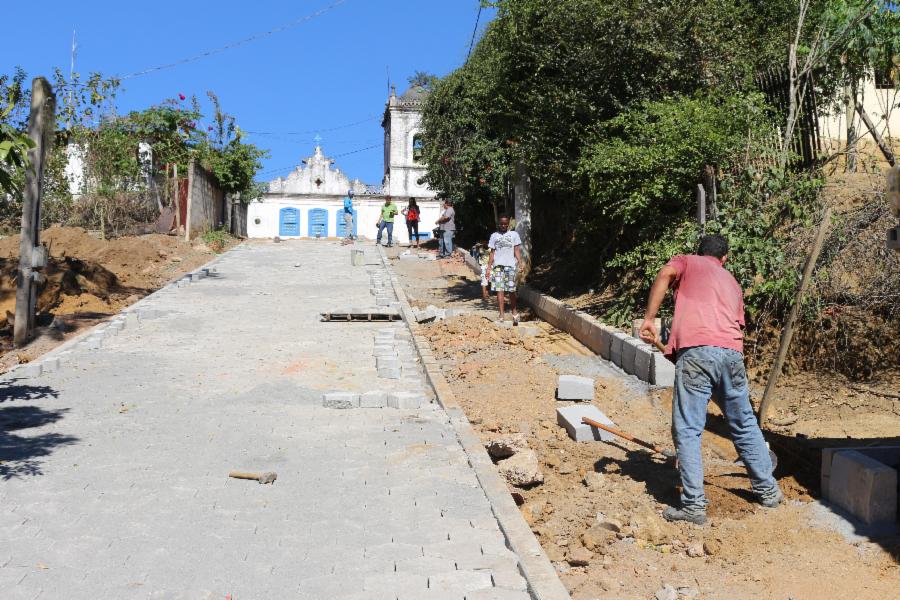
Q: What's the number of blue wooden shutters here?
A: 3